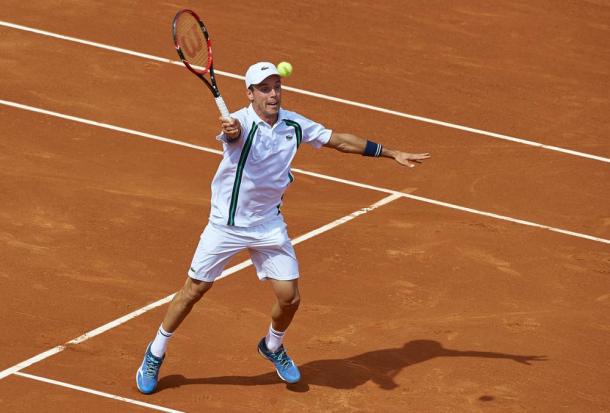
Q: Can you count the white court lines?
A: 4